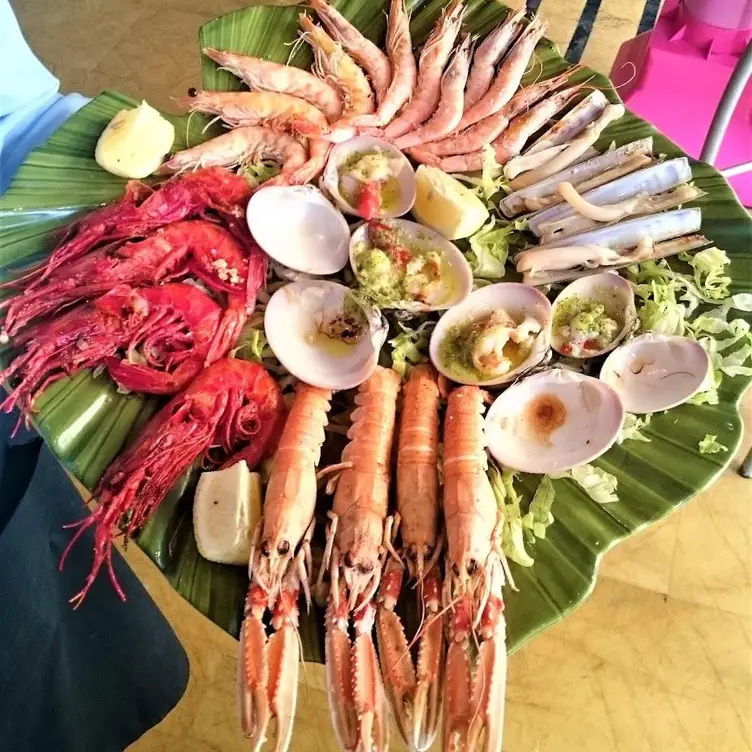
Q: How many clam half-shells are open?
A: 8